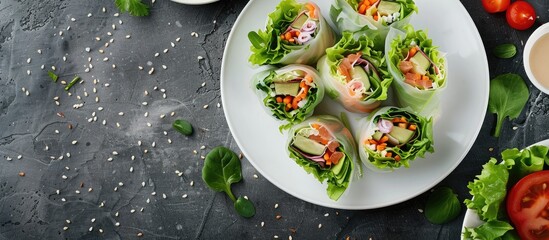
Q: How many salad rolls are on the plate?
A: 7